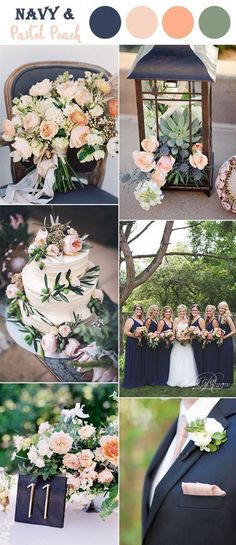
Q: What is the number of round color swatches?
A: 4